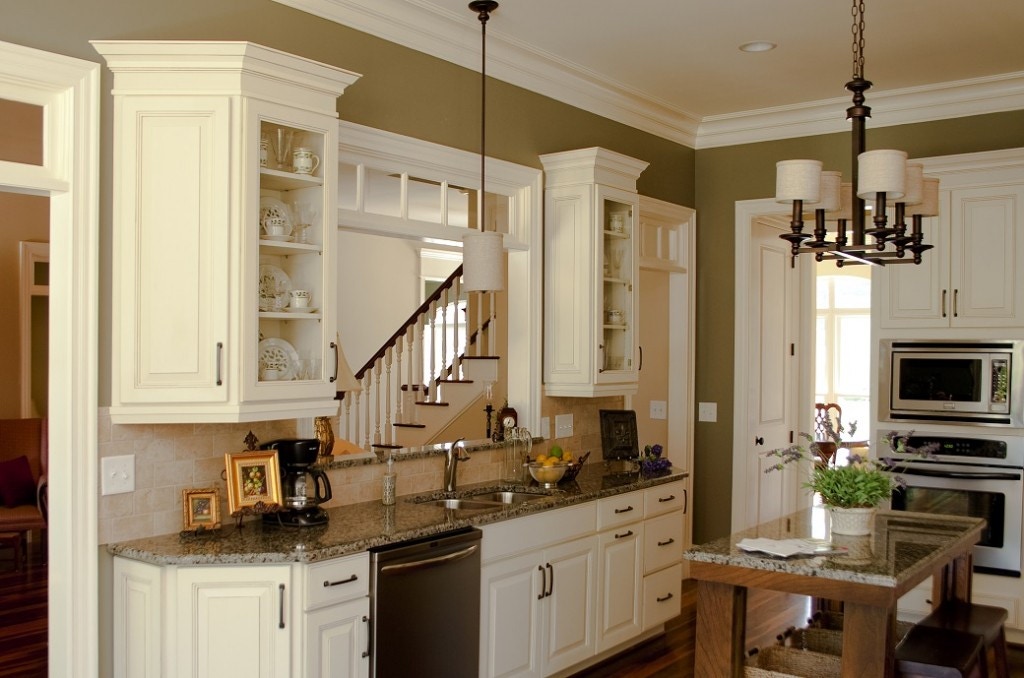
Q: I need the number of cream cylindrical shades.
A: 7